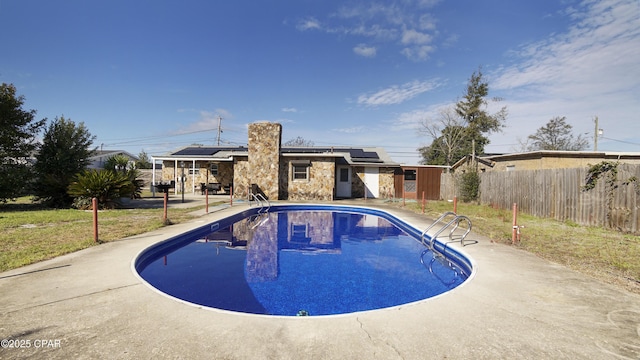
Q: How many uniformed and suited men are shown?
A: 0